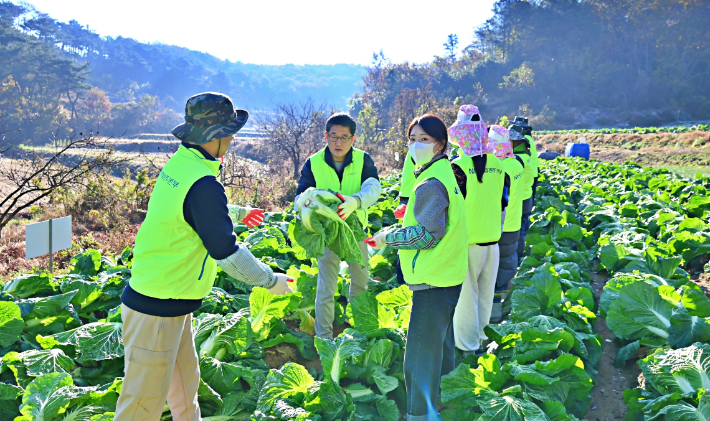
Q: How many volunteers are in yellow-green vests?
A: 8